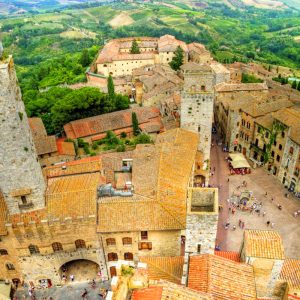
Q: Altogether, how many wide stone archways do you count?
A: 1